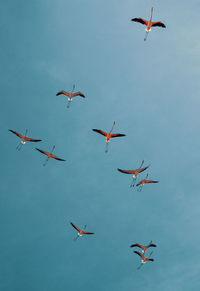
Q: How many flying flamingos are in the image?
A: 10